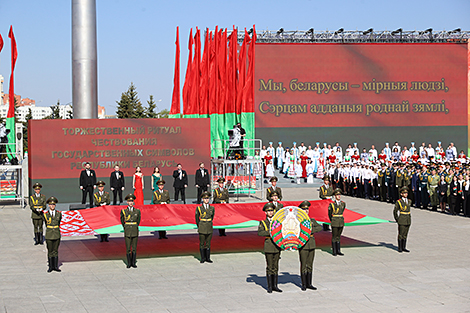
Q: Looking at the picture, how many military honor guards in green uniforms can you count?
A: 14